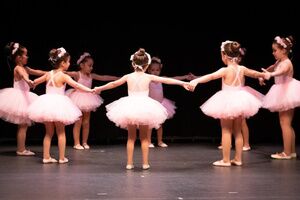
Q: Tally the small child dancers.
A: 8